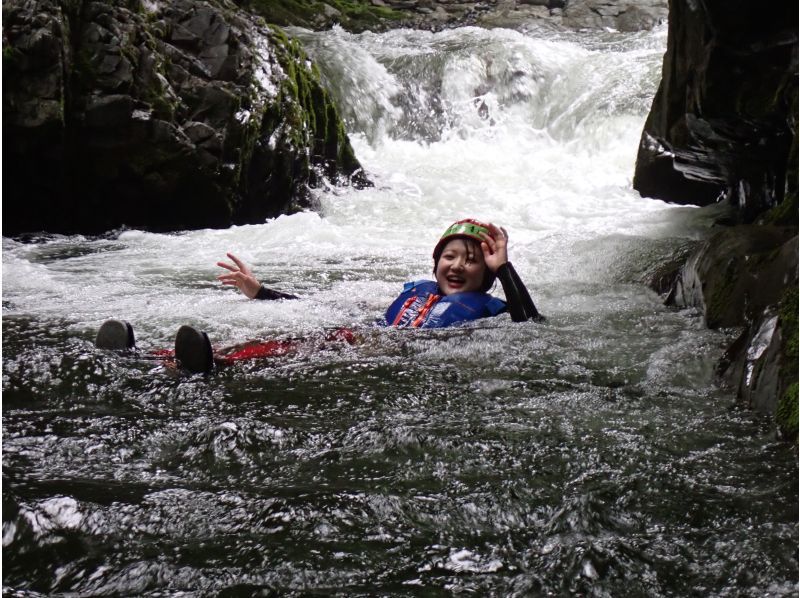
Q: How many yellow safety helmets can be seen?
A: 0